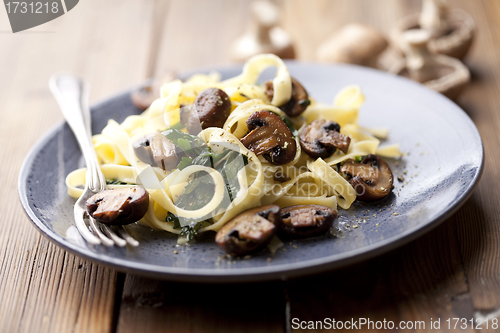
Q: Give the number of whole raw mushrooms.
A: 4